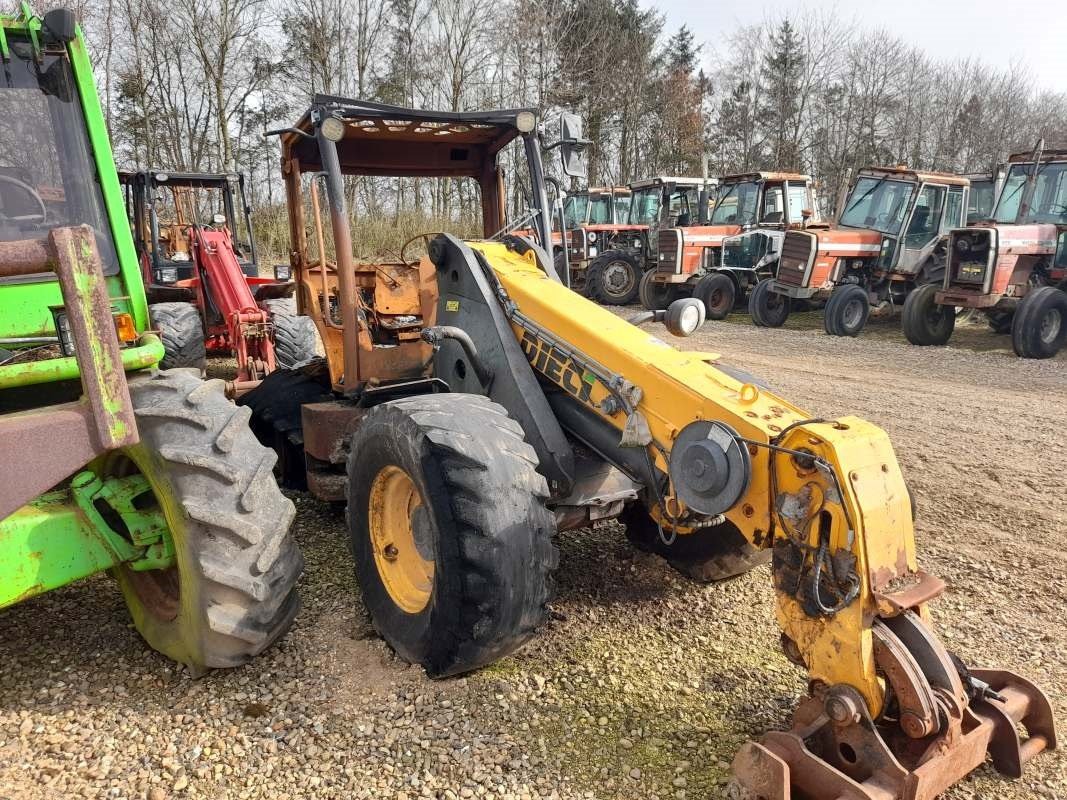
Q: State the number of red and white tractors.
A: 5